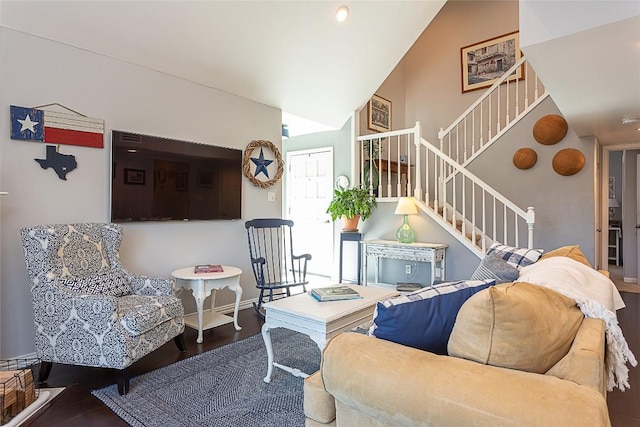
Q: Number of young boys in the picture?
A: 0